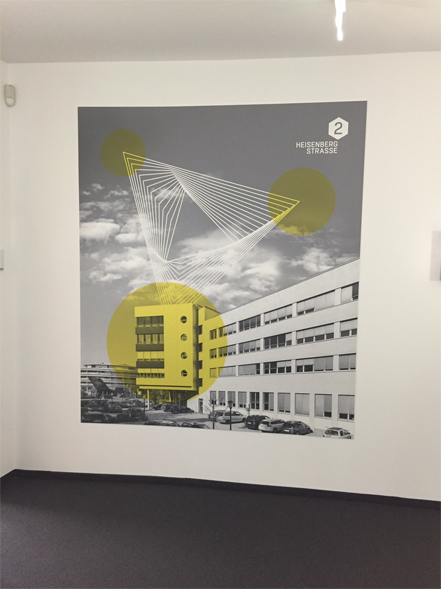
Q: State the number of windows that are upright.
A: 10